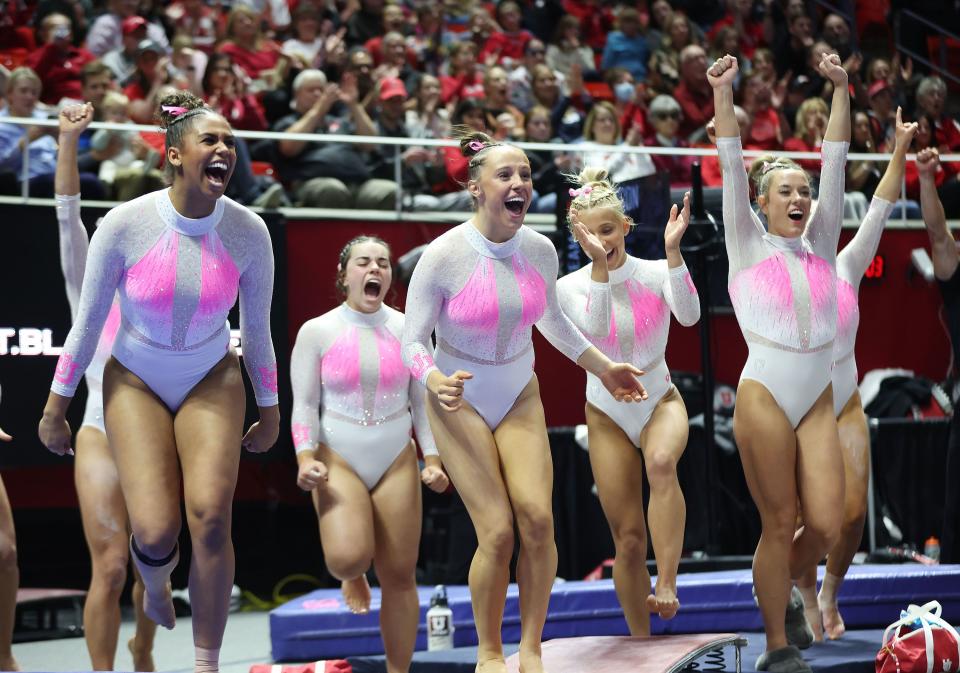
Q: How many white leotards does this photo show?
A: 7